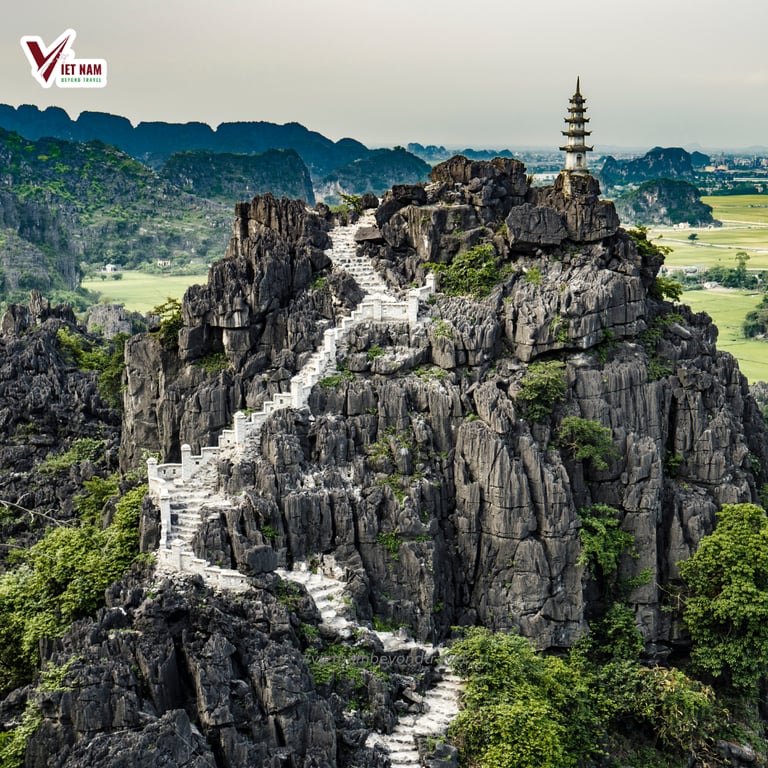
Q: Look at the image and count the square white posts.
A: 10